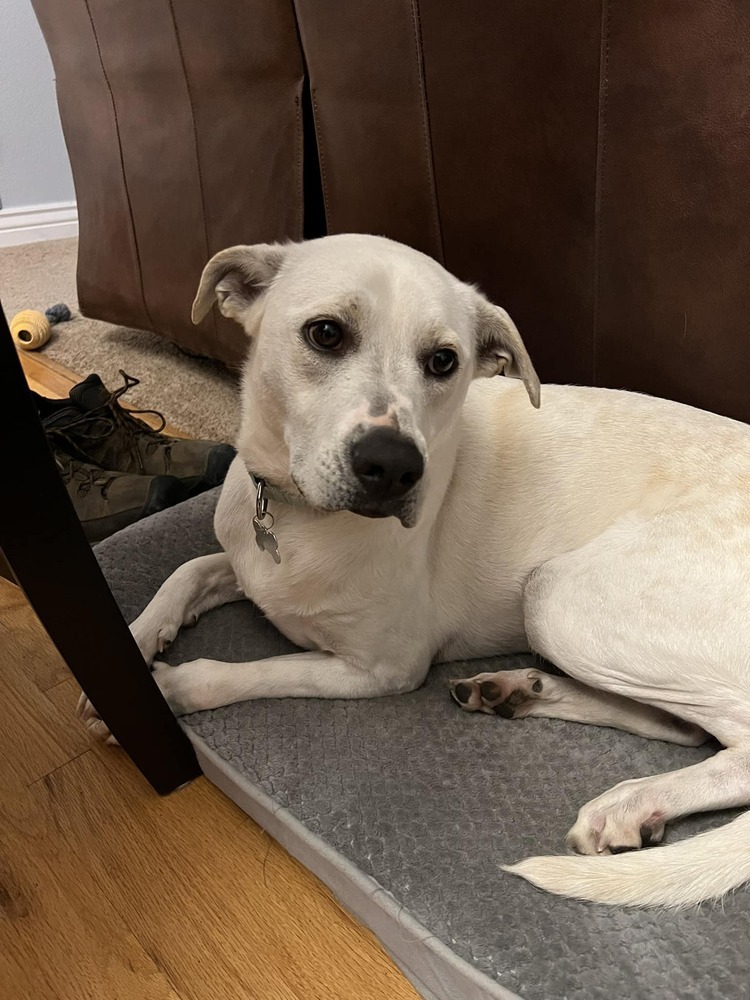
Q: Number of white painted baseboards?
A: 1